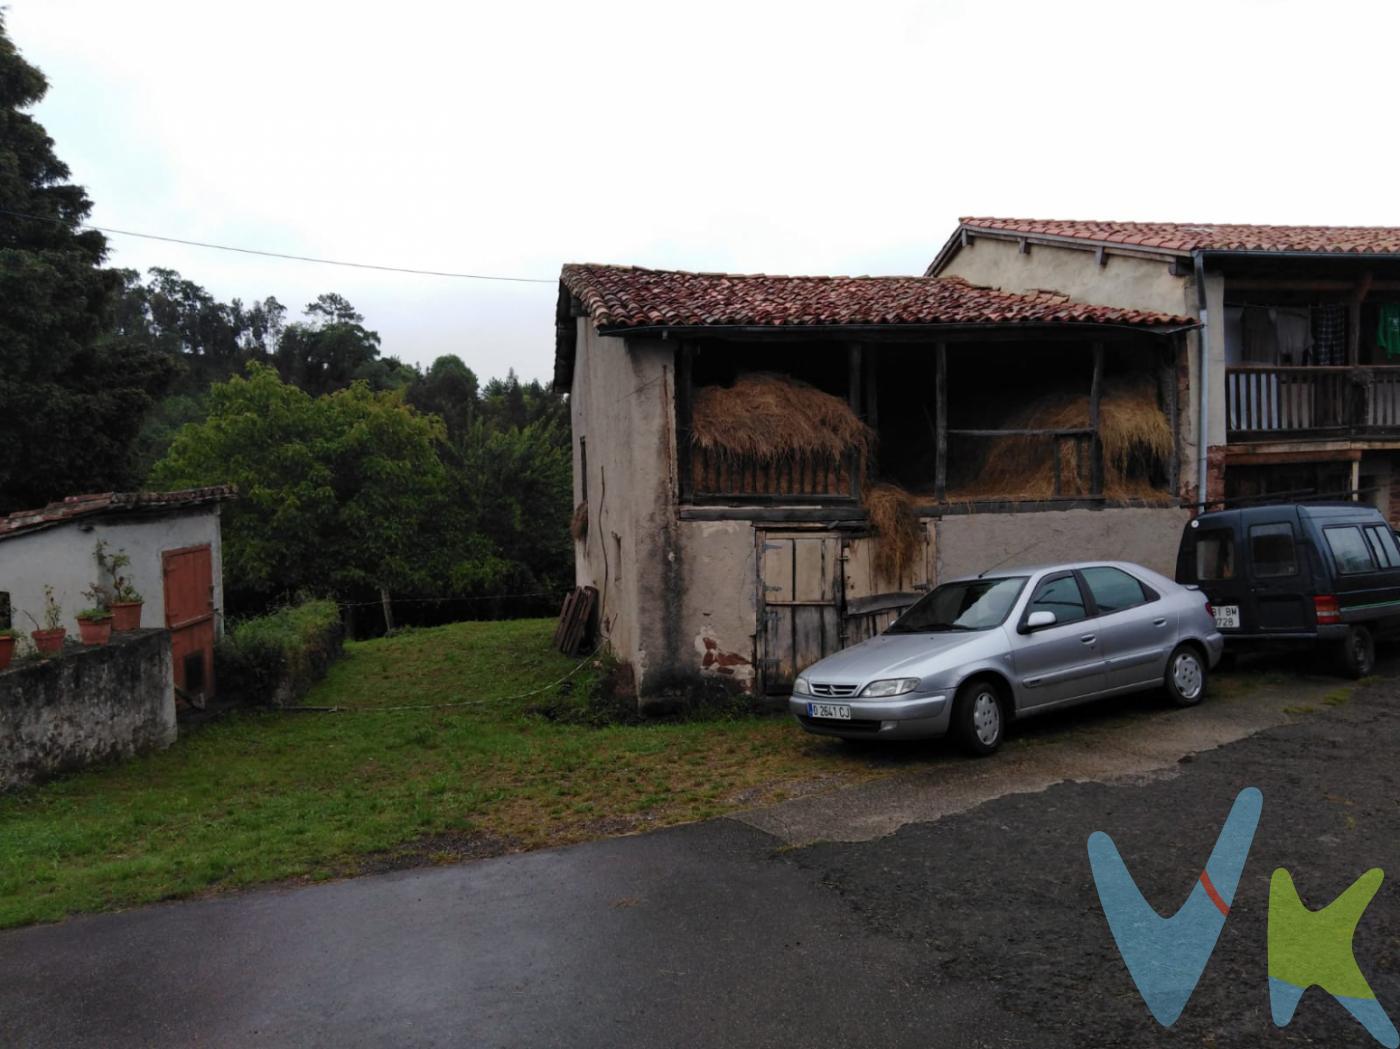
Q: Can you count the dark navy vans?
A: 1